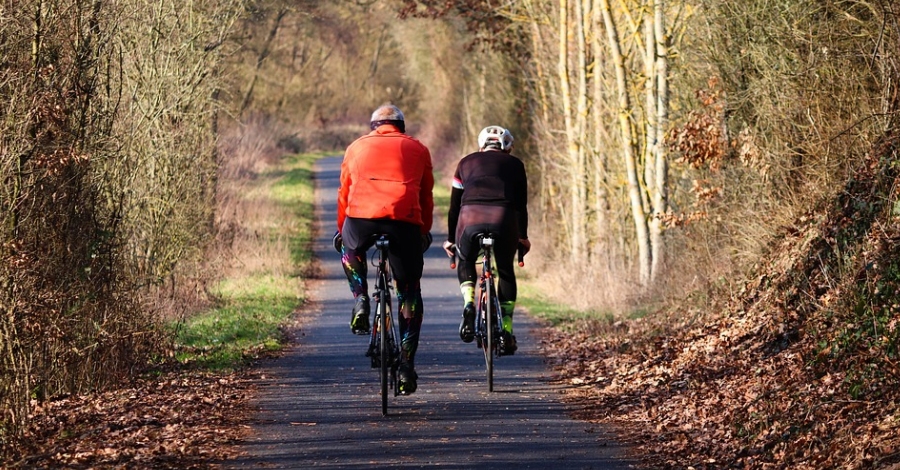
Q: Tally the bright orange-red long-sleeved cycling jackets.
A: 1